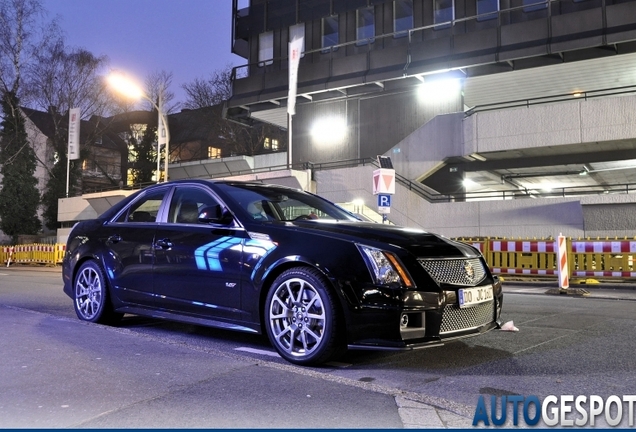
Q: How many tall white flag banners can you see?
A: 3